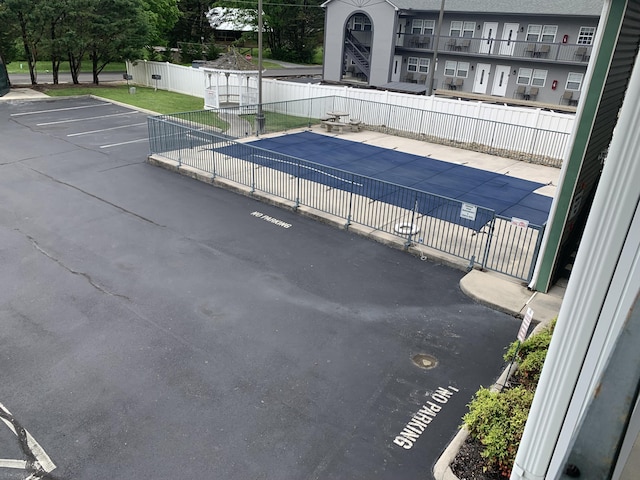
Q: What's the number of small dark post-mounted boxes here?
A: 2